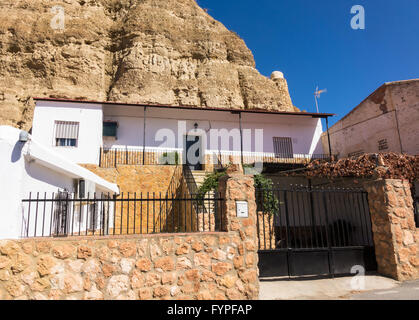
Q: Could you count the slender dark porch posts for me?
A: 3